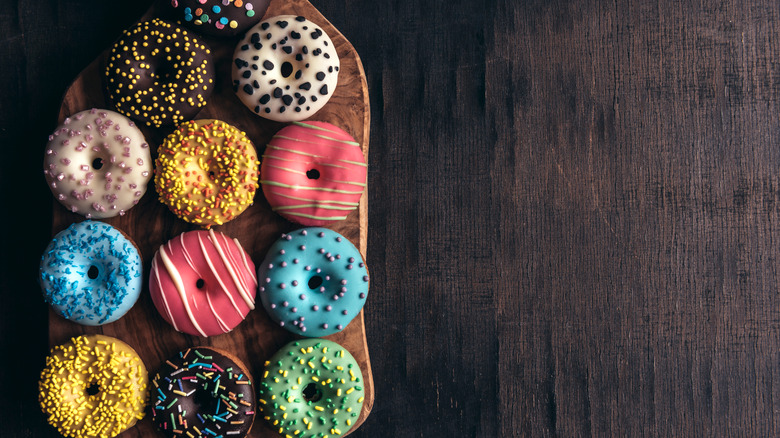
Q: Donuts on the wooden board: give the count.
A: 12